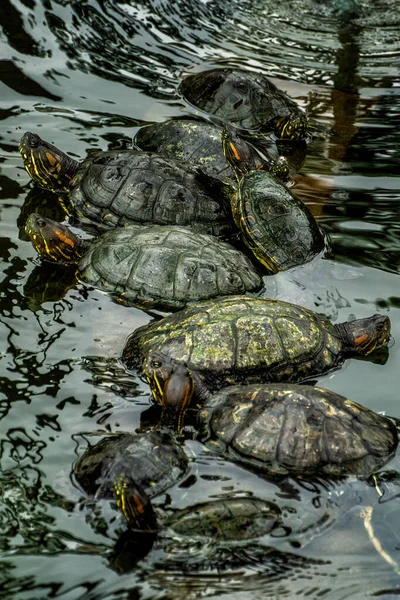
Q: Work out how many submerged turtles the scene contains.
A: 1